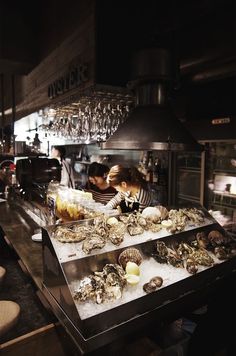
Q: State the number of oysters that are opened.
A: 0